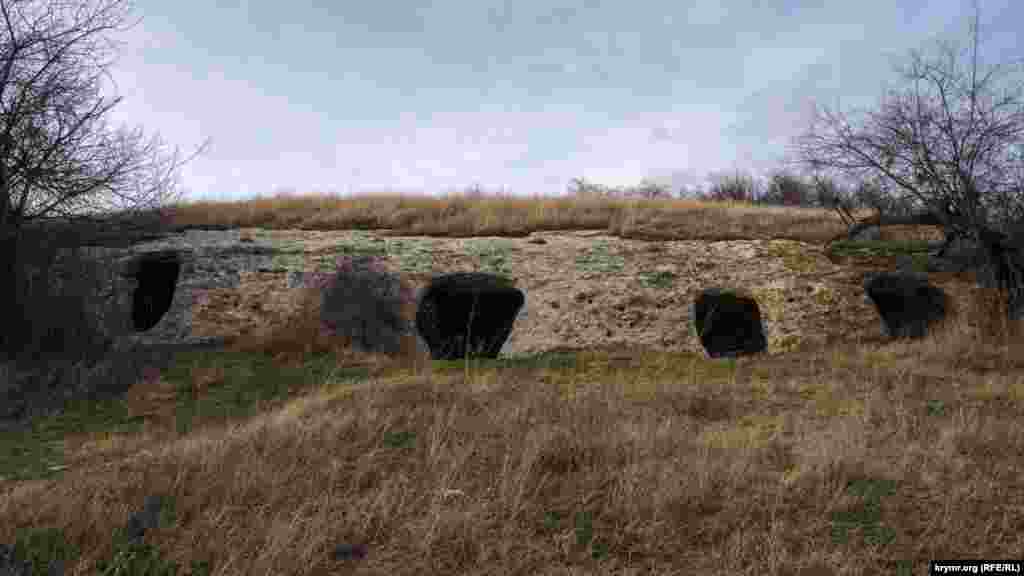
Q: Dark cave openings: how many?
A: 4